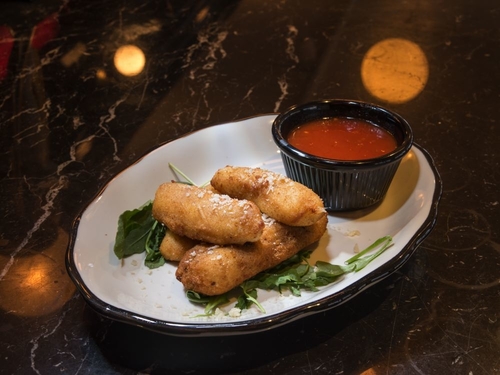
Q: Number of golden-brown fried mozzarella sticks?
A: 4